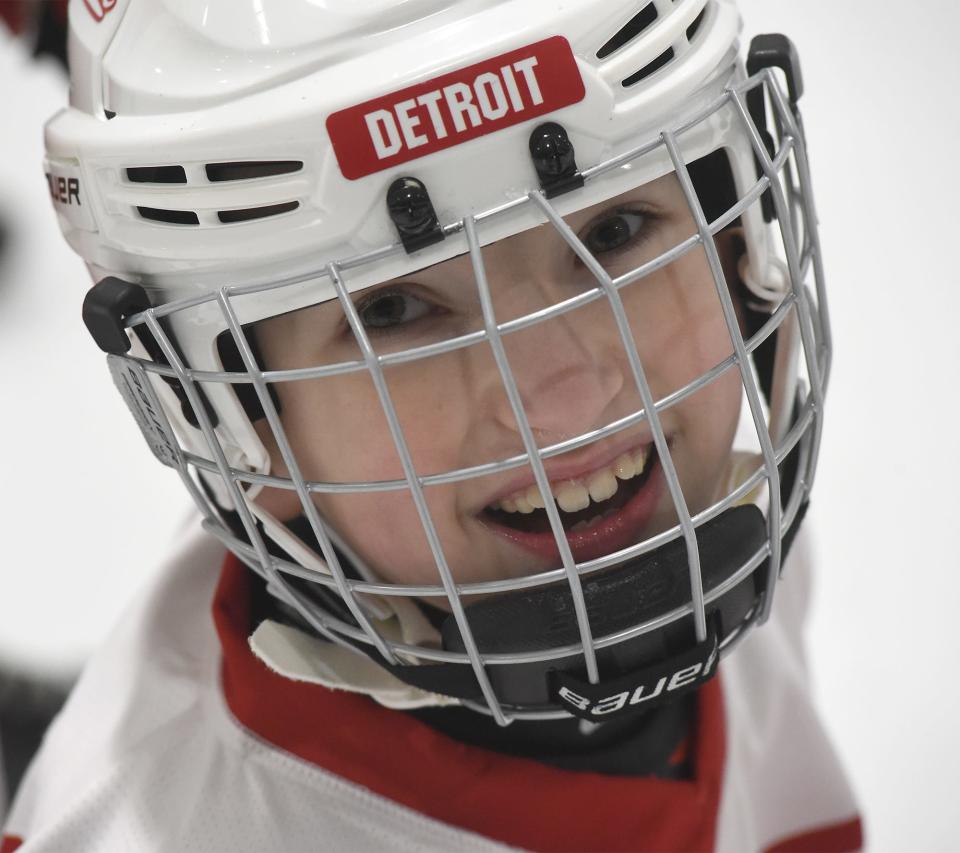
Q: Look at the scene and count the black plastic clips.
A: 4